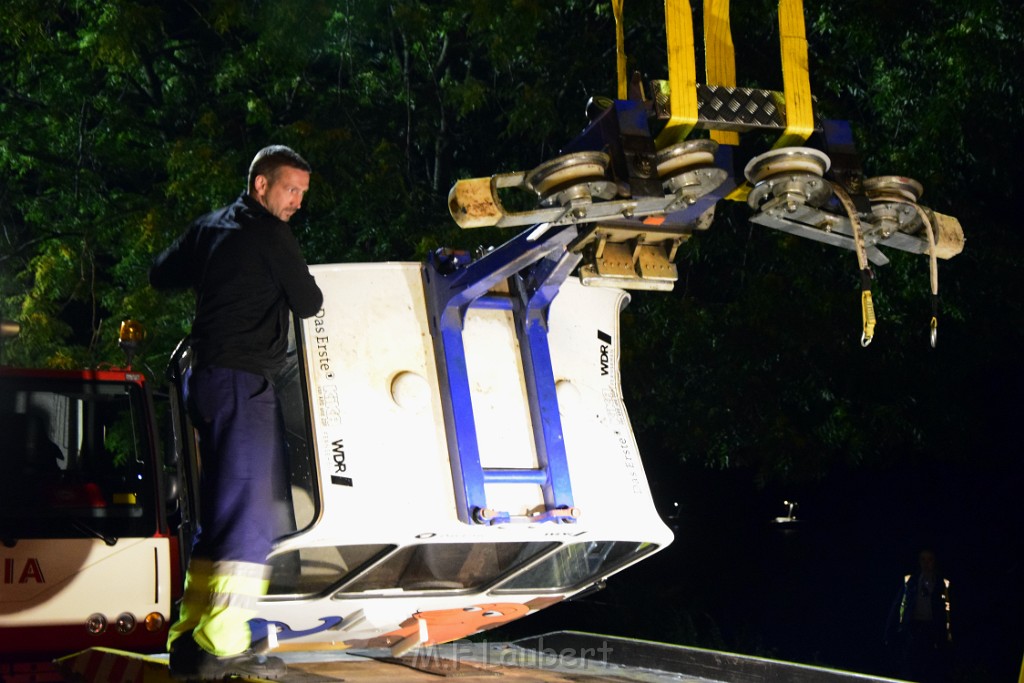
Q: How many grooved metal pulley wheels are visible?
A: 4